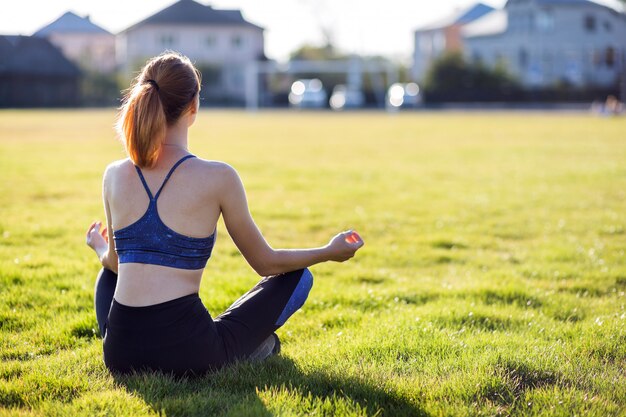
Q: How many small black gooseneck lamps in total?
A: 0